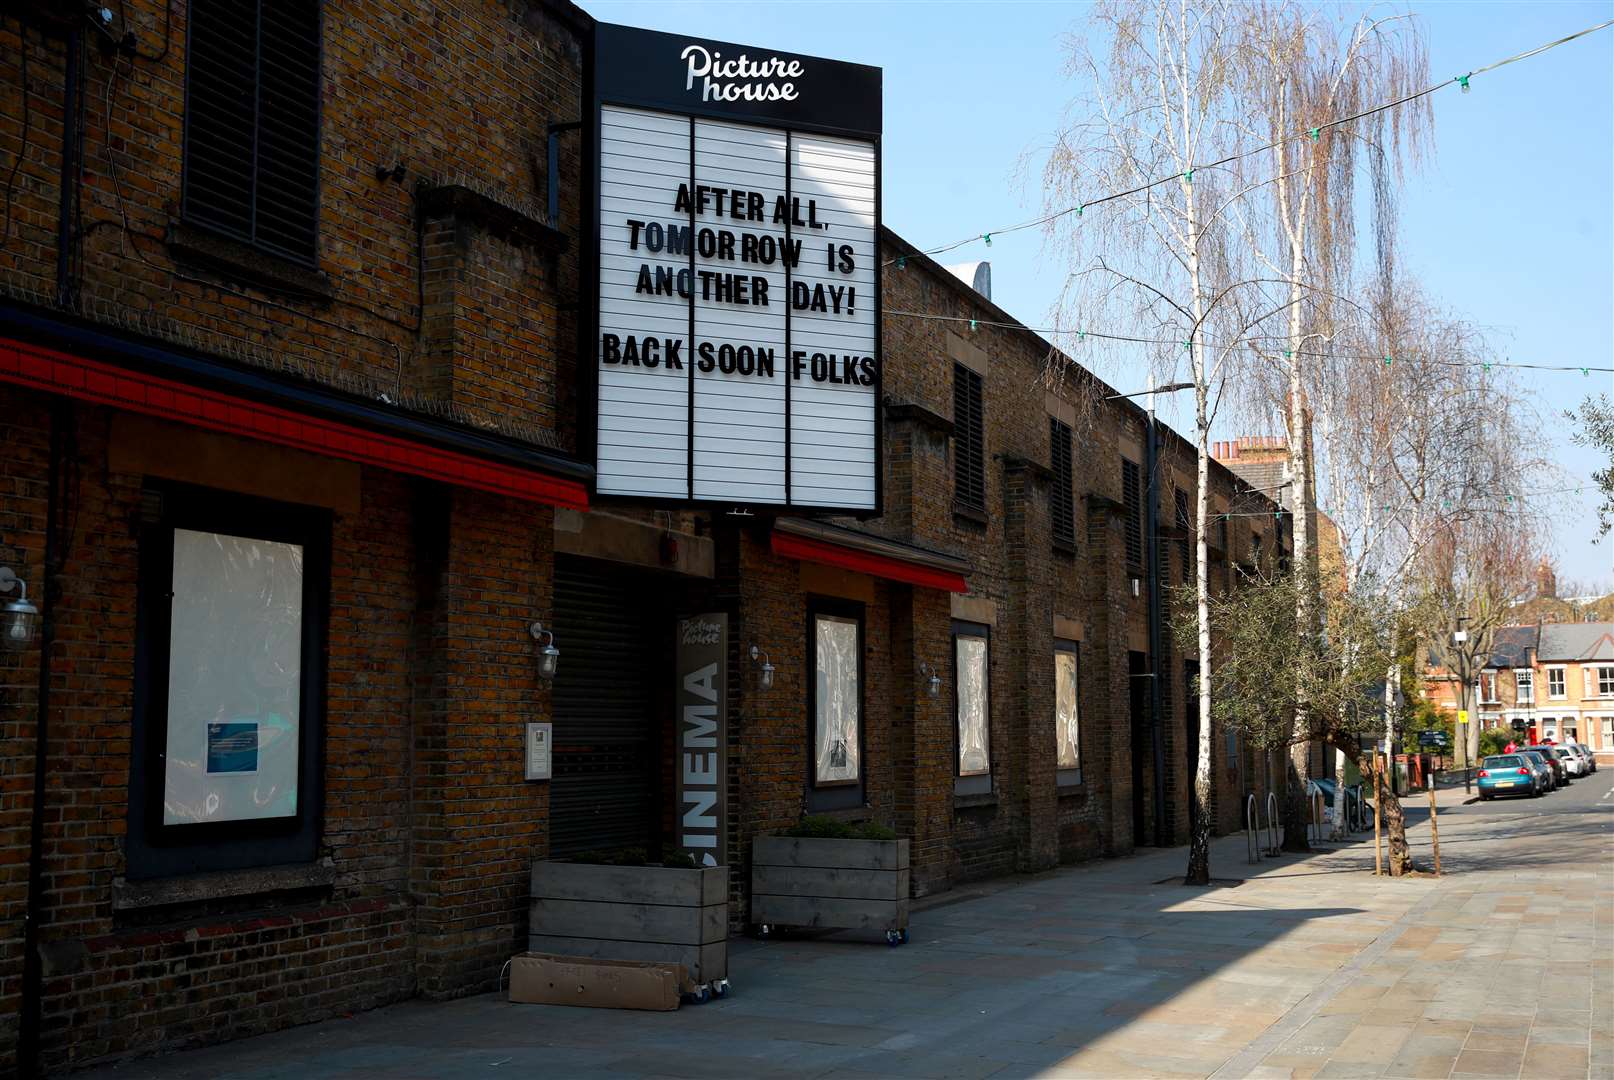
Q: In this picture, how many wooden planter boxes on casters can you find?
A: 2